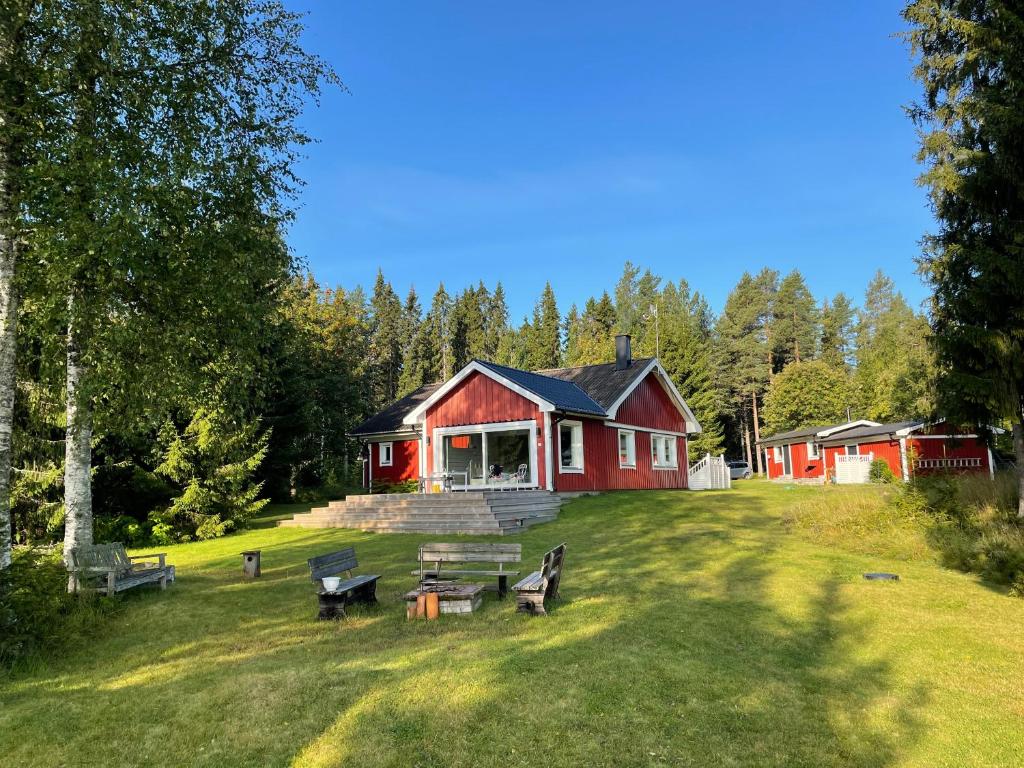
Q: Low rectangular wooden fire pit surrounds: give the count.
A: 1